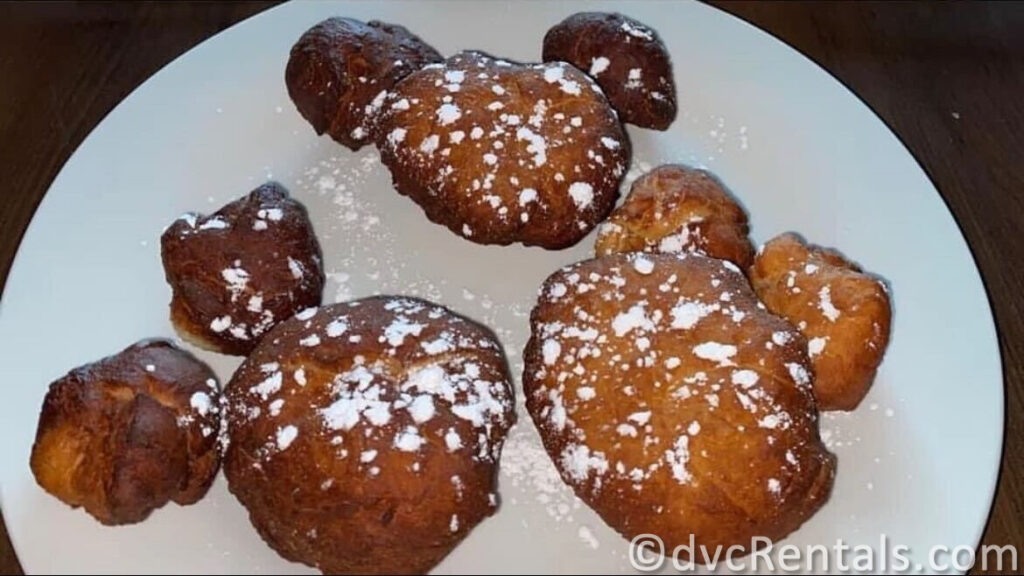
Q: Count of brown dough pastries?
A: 9